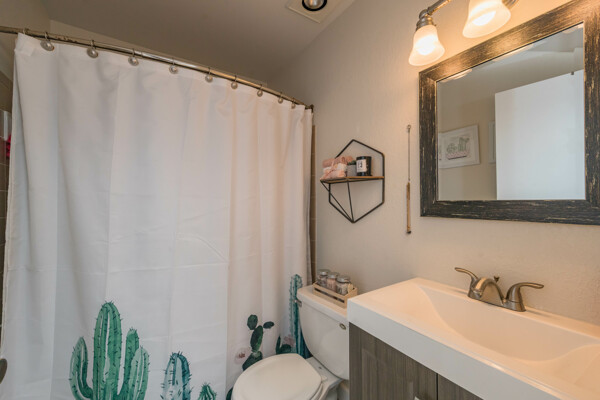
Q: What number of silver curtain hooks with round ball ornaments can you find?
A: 9